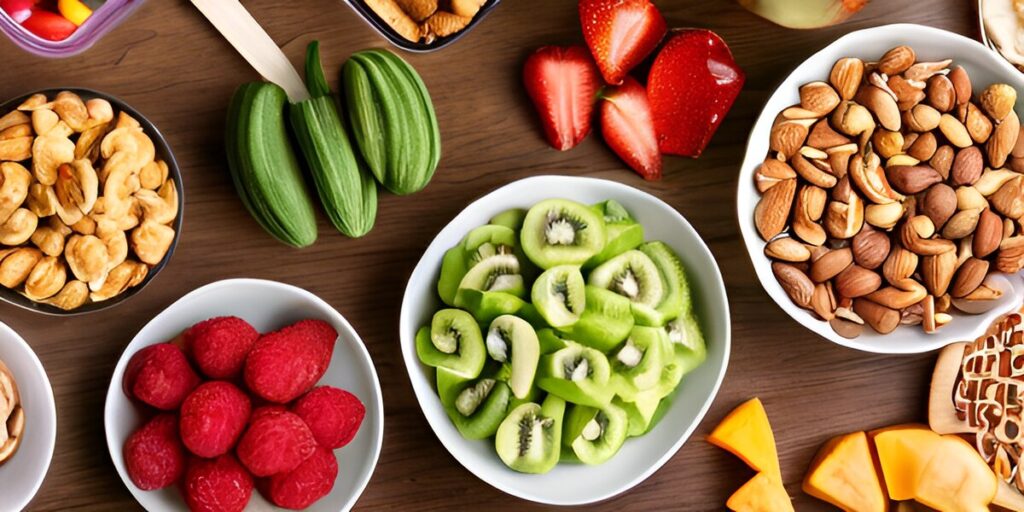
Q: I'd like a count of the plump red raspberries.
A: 9